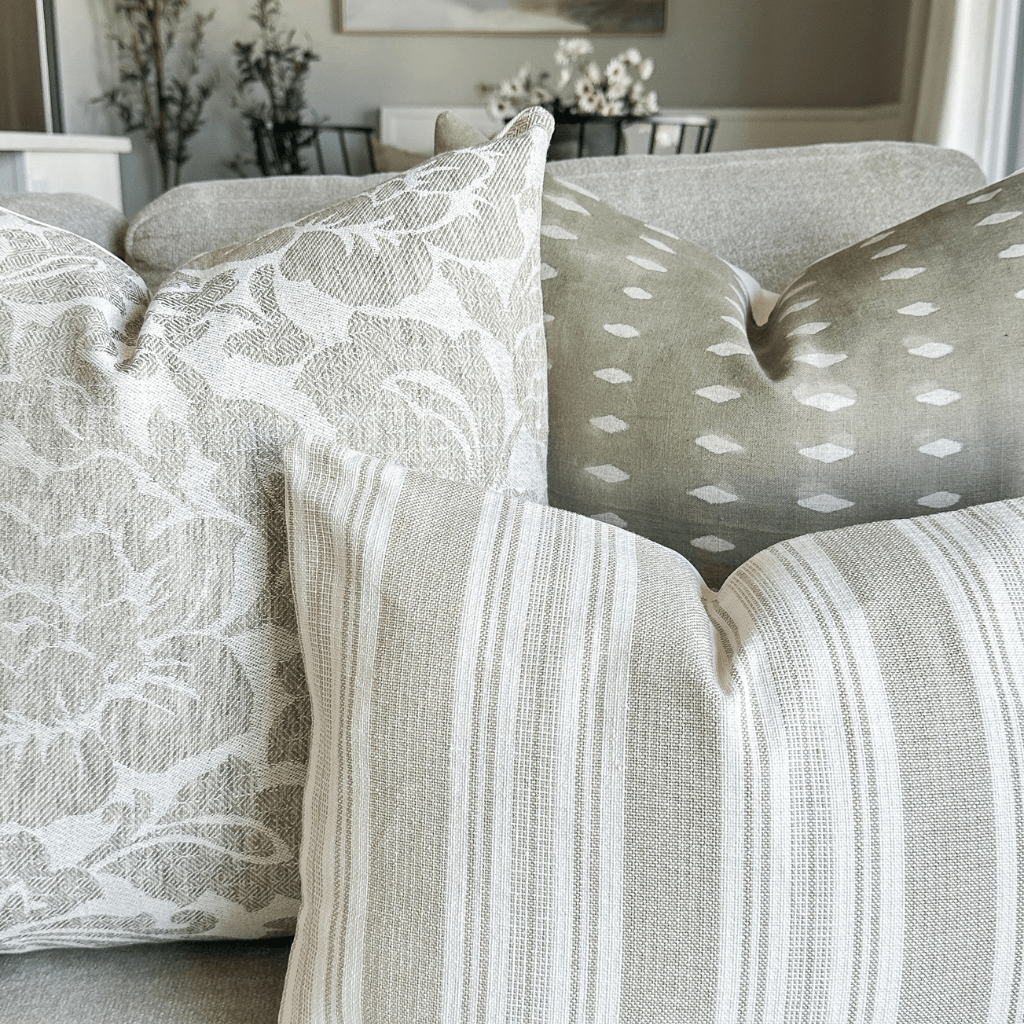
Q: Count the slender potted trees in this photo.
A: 2